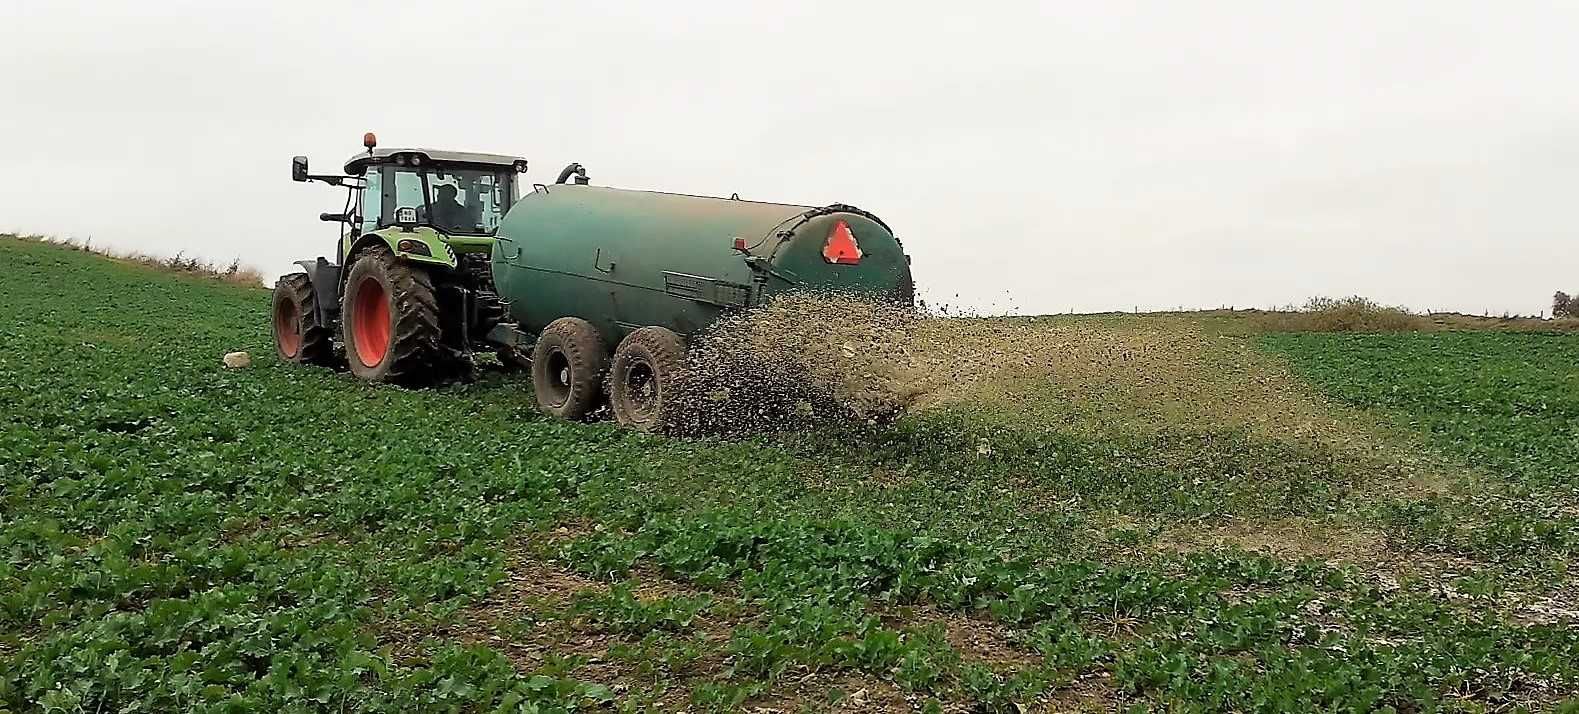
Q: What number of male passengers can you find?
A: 1